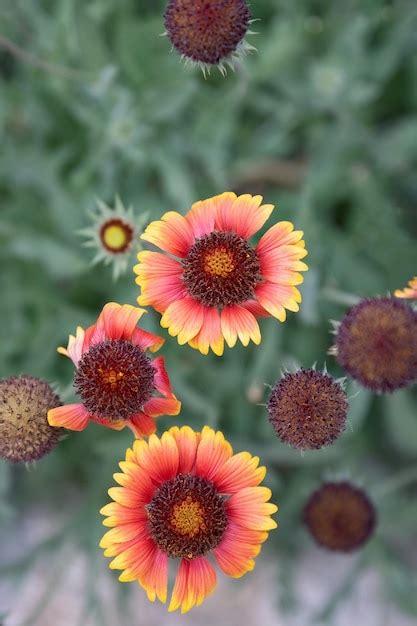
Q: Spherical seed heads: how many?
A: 5